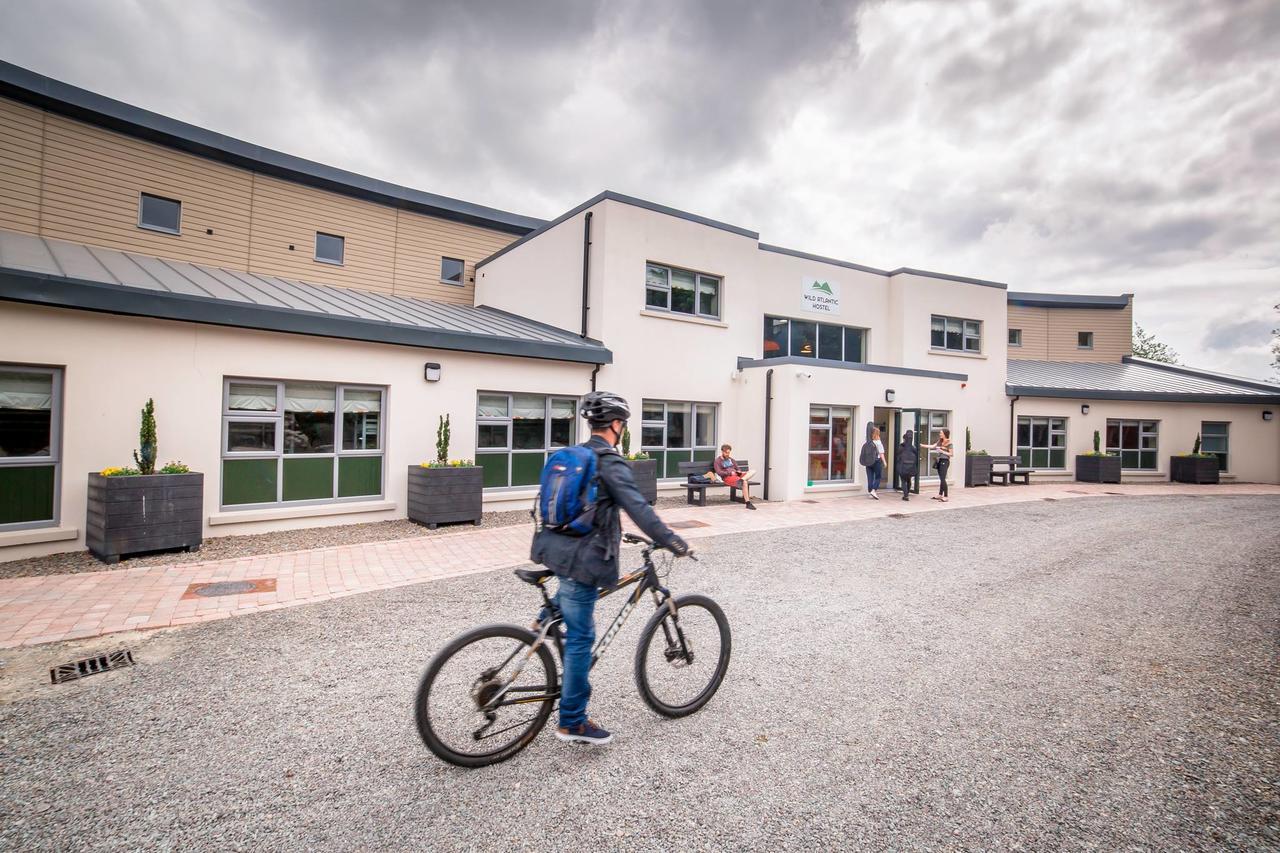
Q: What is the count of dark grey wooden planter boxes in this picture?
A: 6